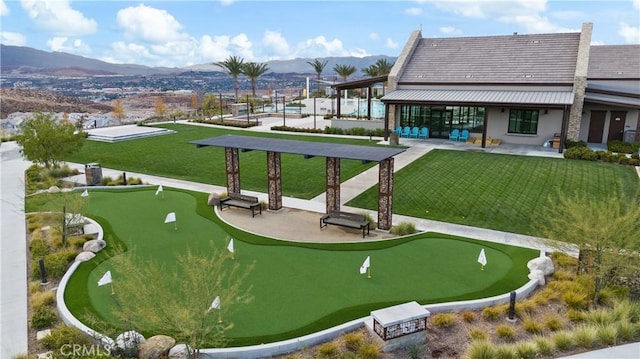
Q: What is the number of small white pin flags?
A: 8